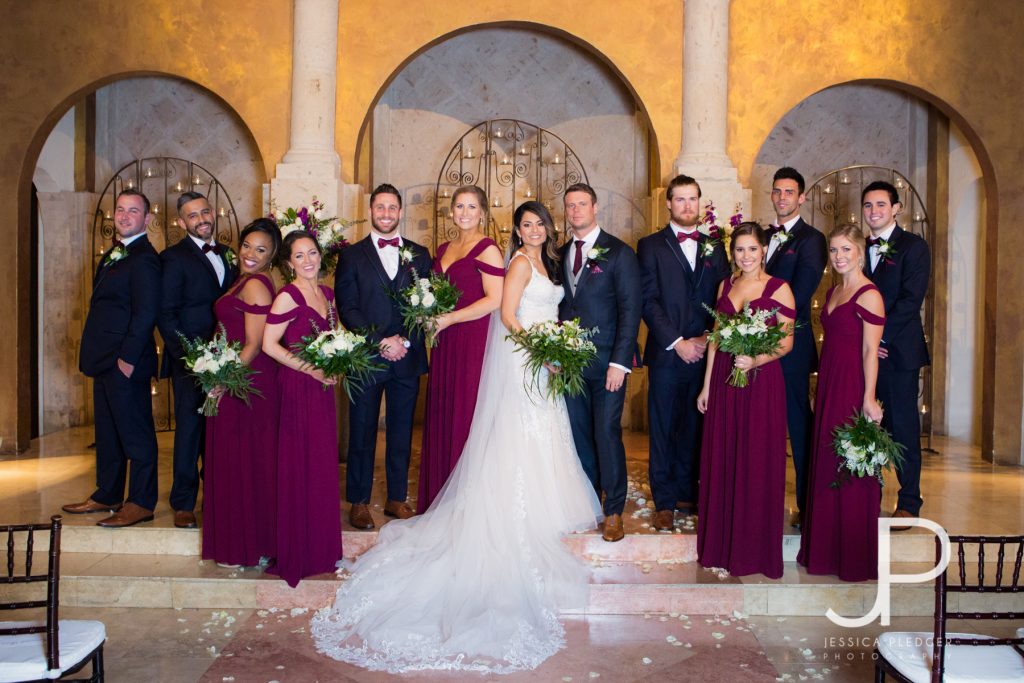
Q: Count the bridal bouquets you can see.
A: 6